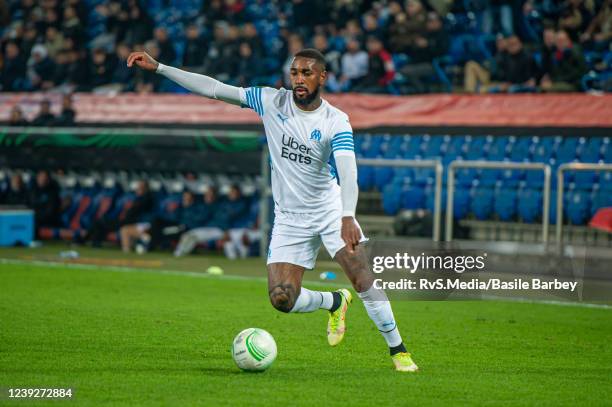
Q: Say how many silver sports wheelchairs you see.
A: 0